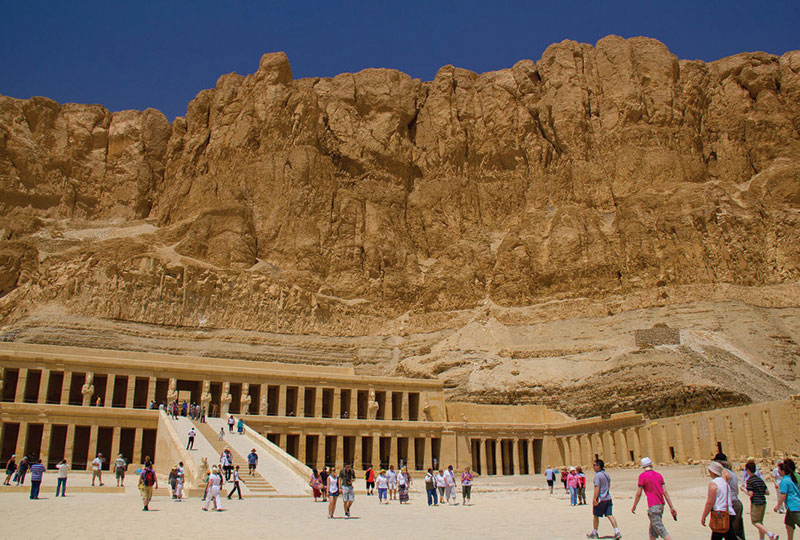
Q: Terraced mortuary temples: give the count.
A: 1